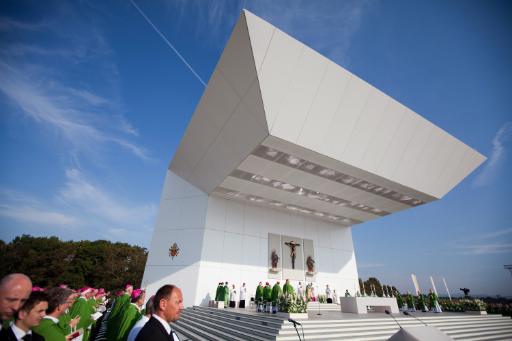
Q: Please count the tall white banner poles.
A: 3